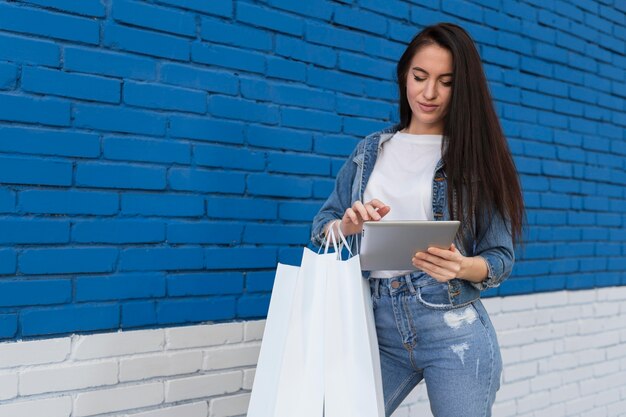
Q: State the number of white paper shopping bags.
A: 3